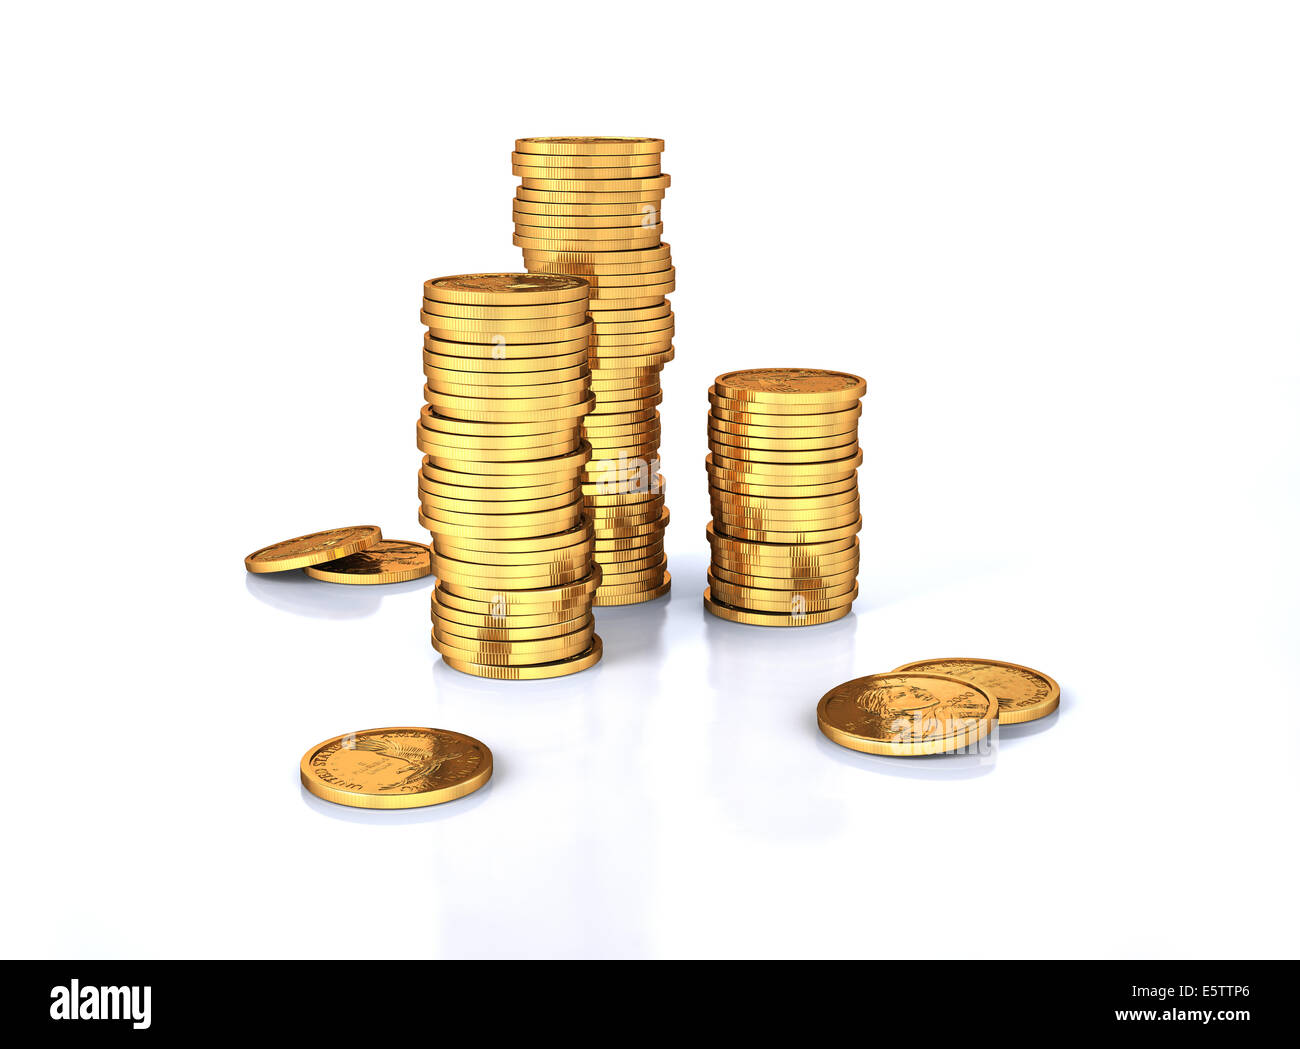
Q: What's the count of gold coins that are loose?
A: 5